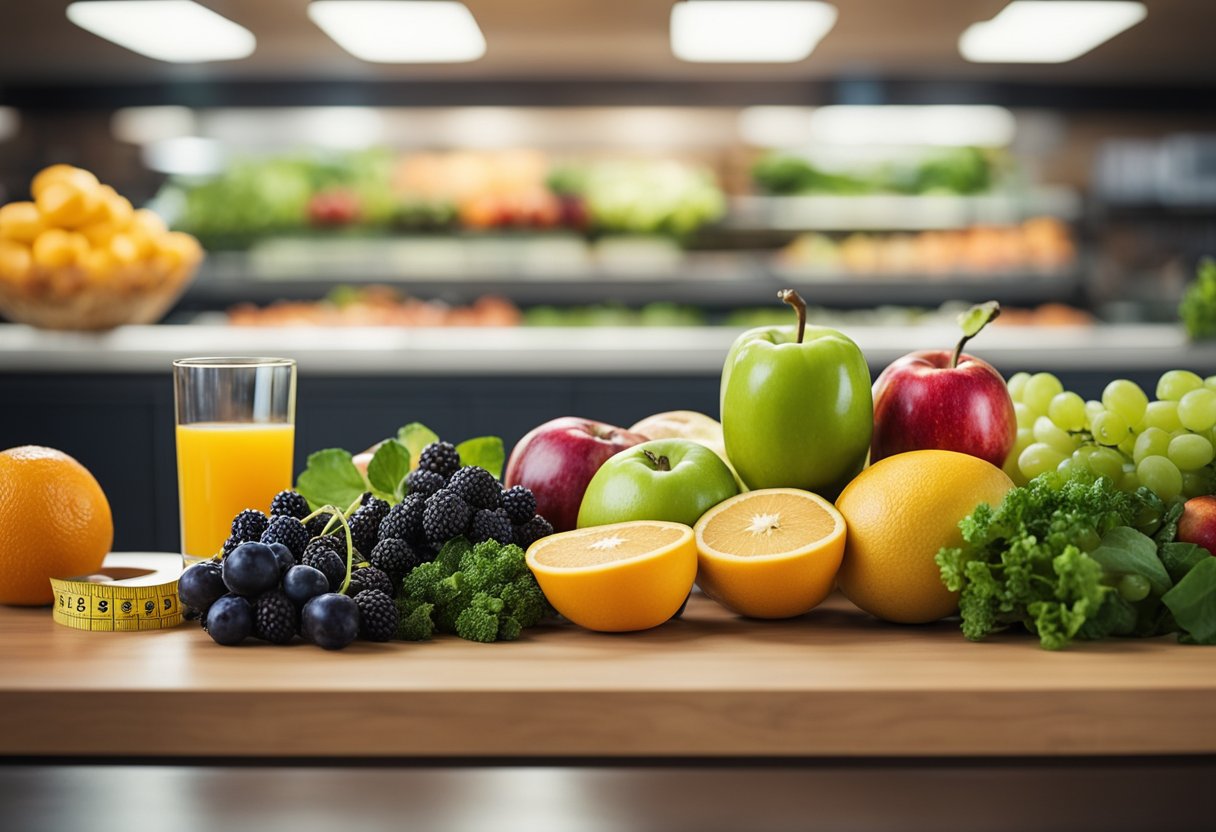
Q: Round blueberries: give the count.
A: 6